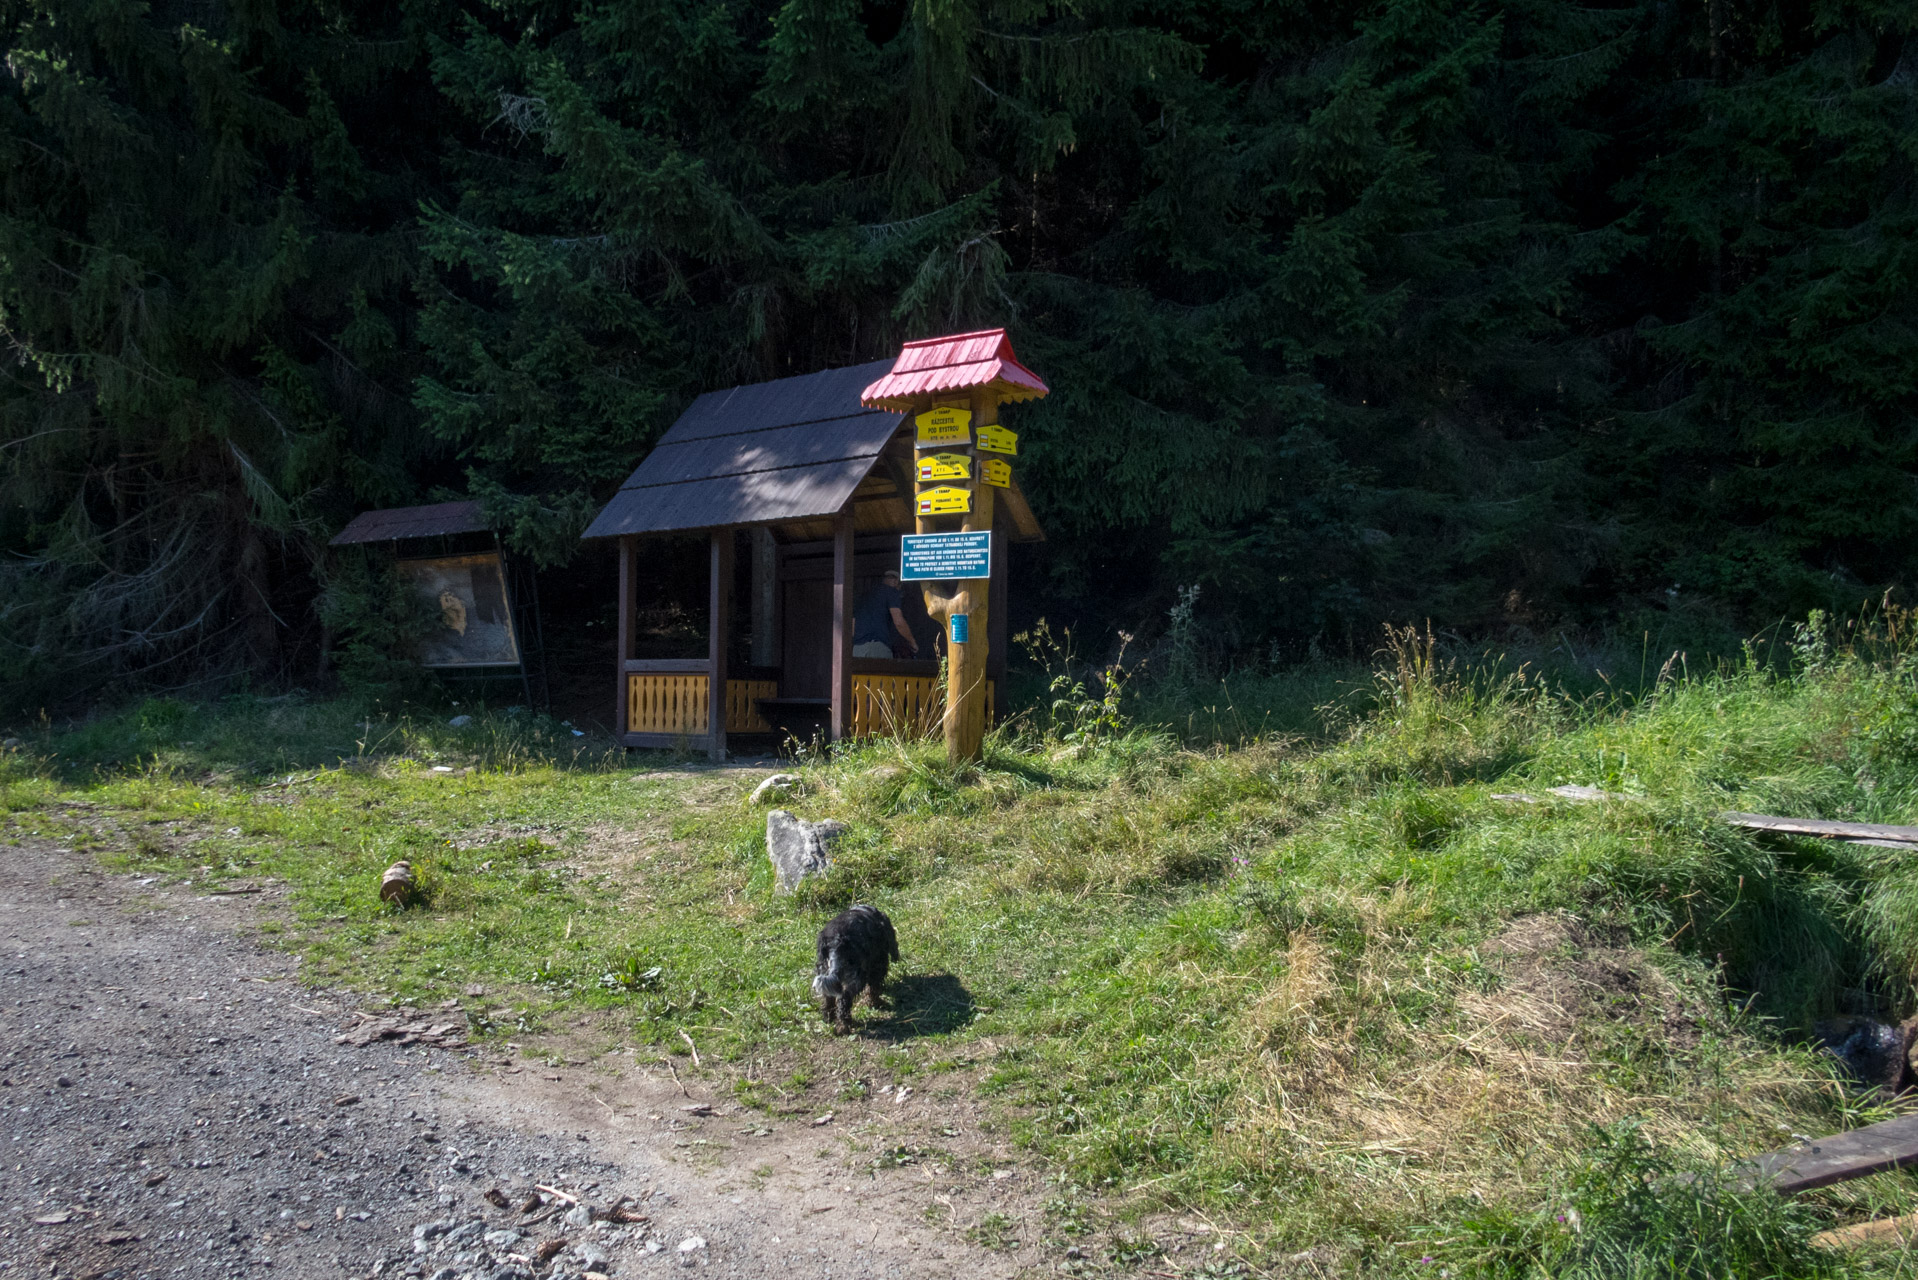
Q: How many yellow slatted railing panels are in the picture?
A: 3